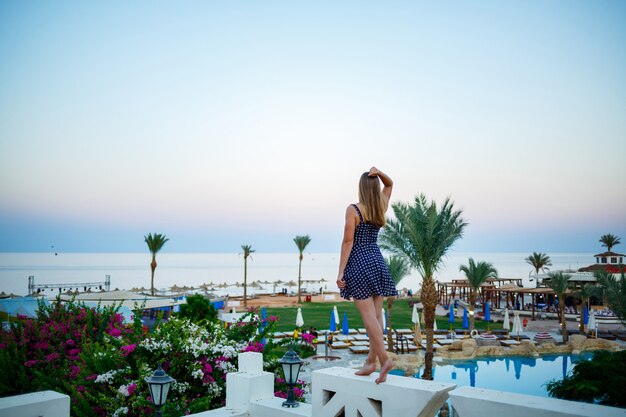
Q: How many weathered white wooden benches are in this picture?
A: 0